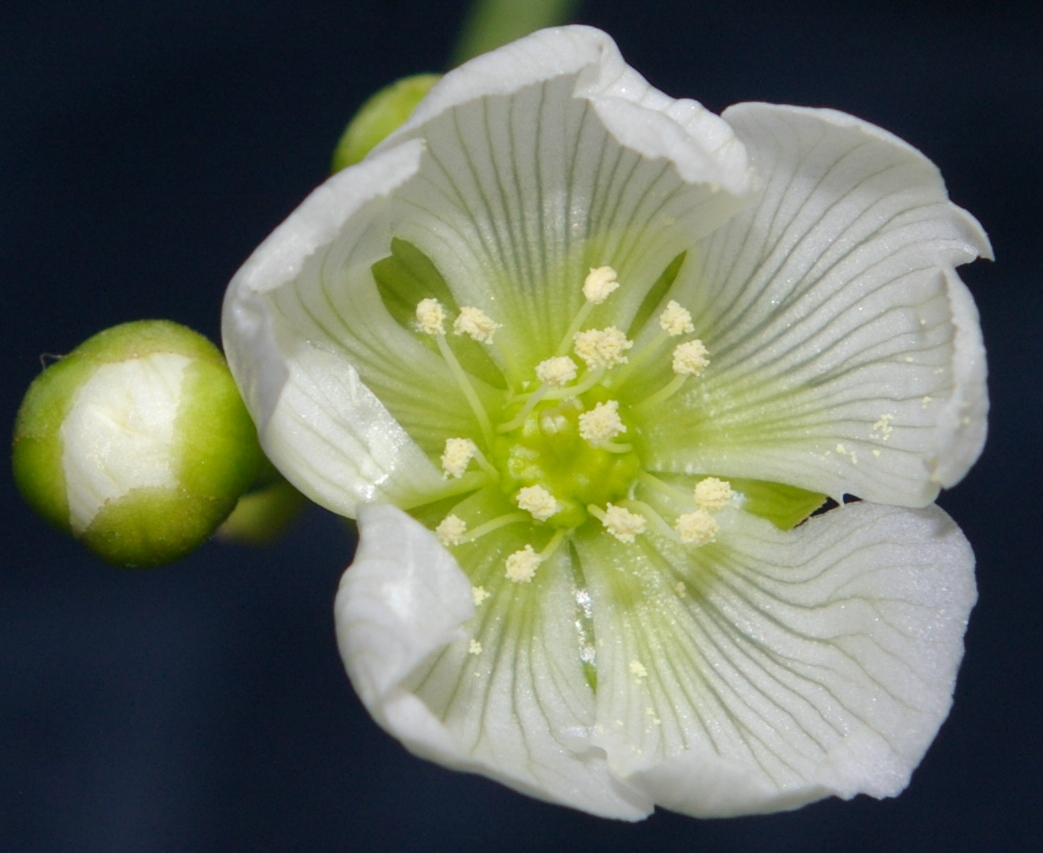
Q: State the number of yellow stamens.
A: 15